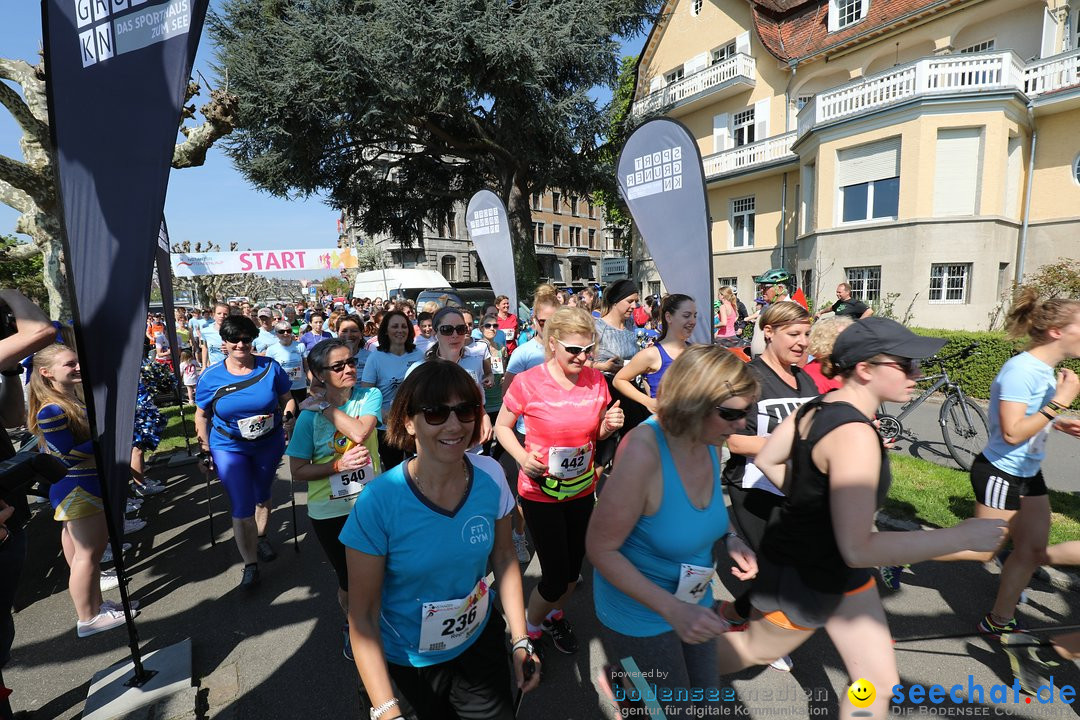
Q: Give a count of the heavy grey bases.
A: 2